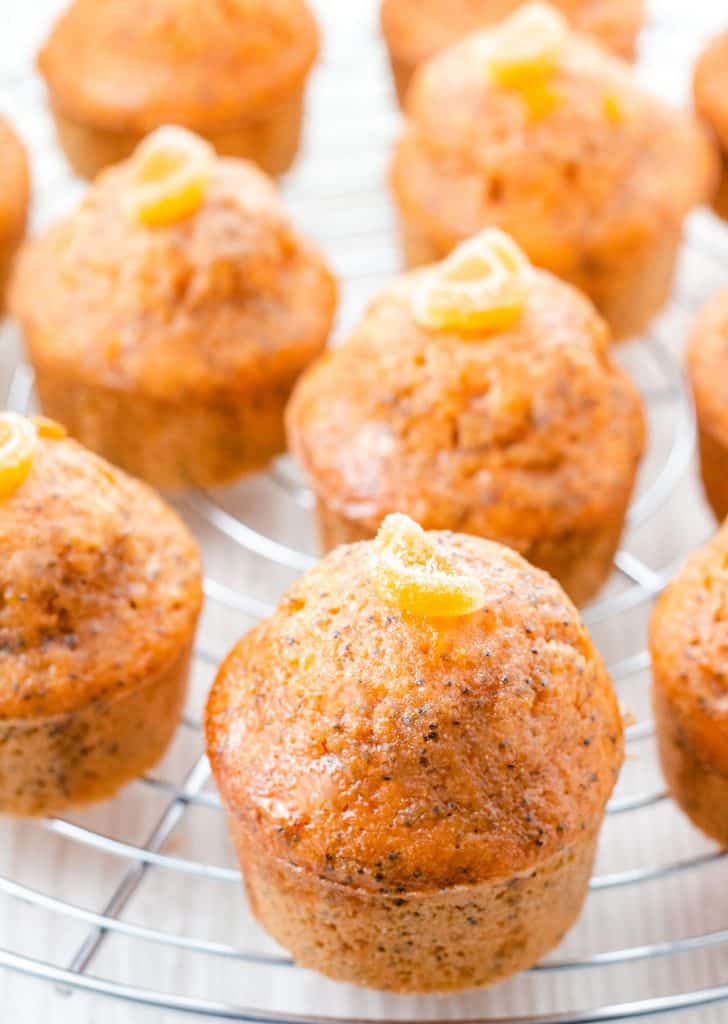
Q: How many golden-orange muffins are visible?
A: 11